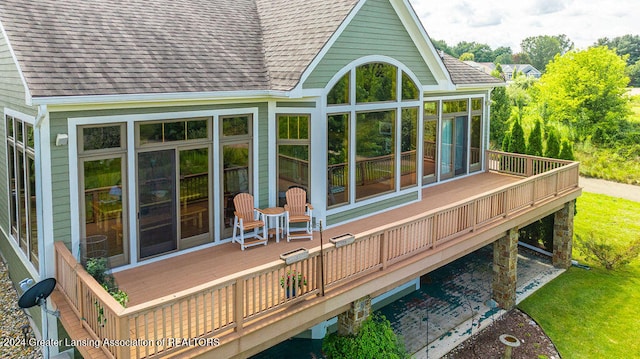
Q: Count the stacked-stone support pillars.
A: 3